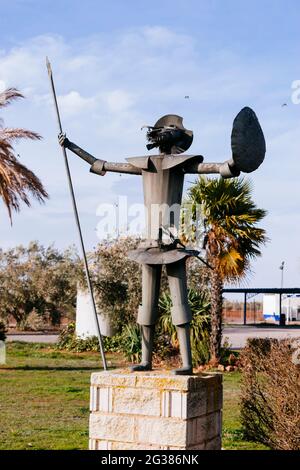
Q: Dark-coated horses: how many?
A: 0